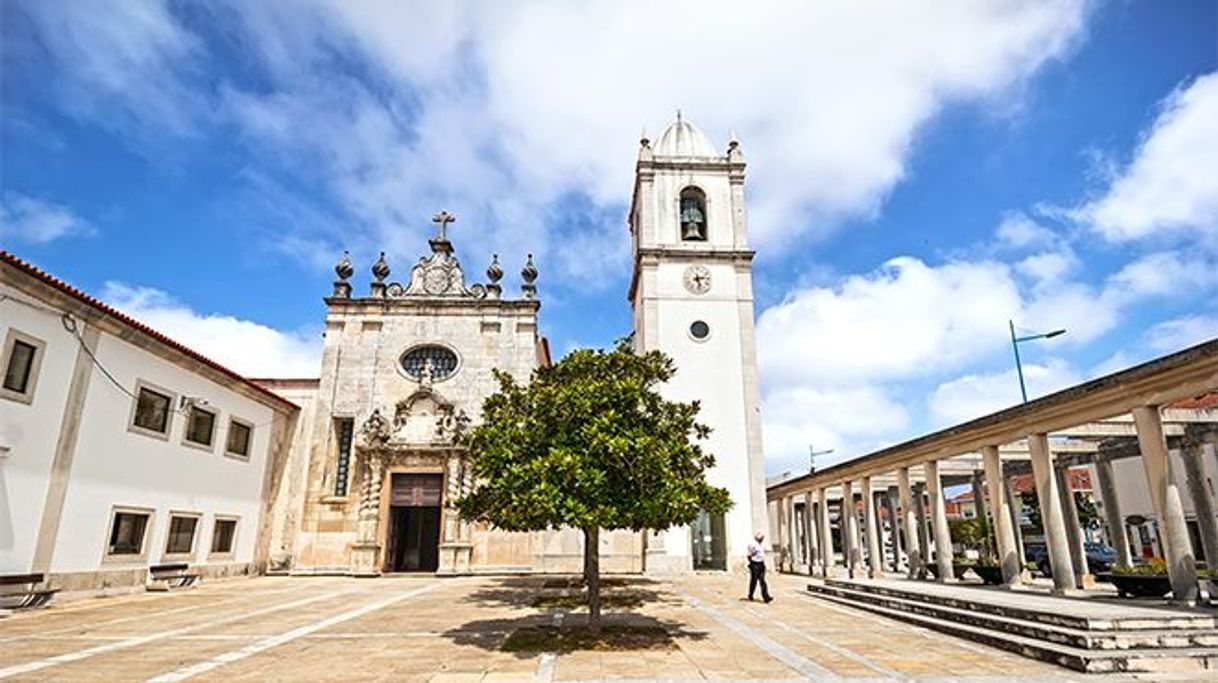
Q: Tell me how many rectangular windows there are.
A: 8